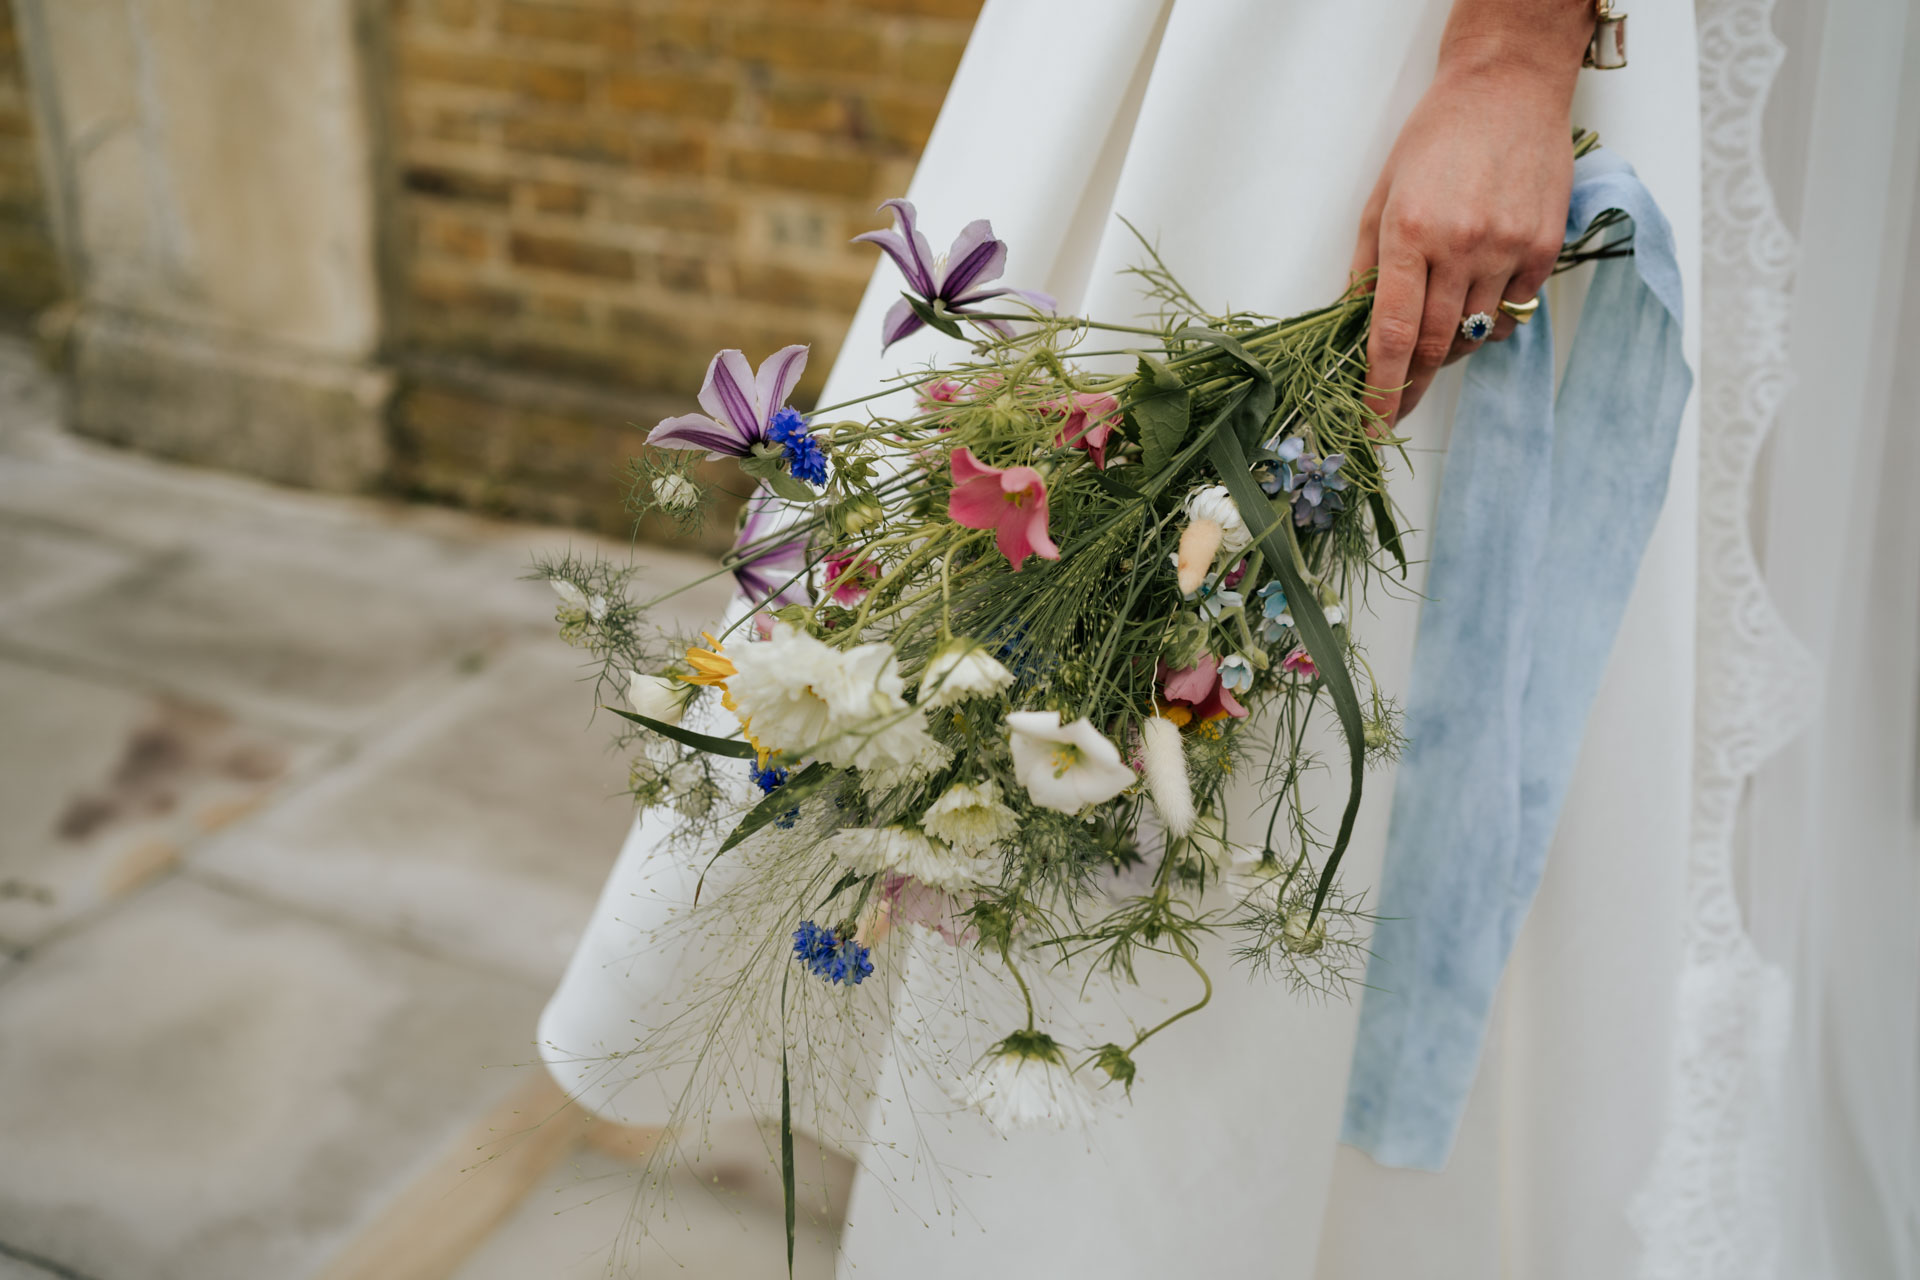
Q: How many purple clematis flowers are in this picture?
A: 3